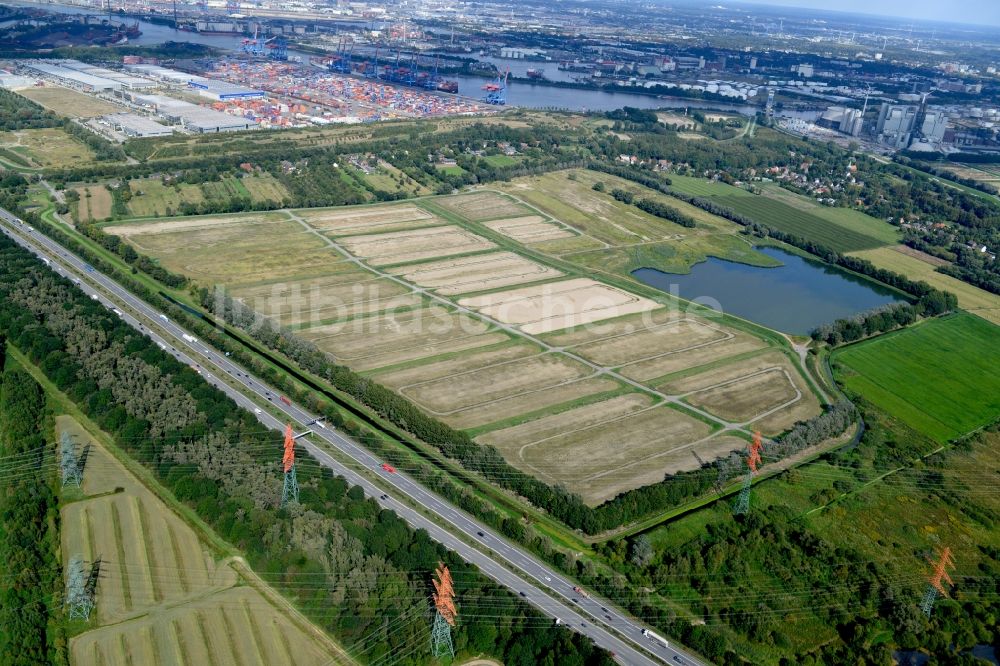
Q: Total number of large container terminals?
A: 1